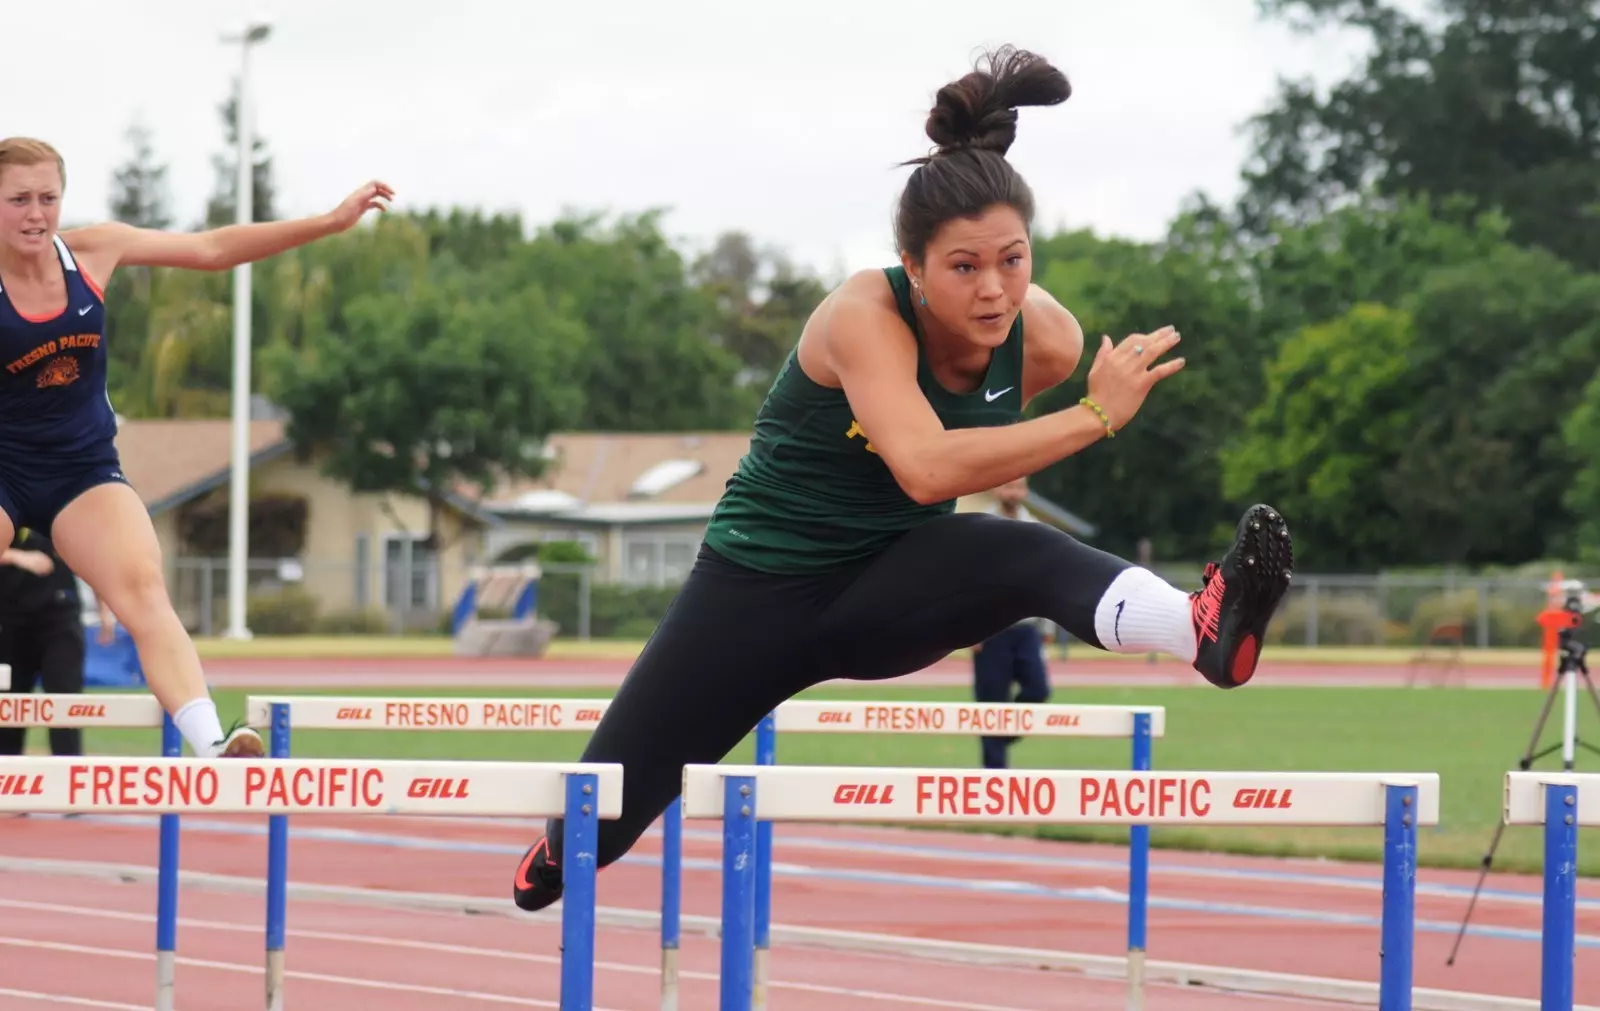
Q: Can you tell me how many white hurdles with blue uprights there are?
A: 6